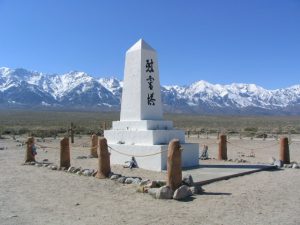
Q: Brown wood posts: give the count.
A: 7